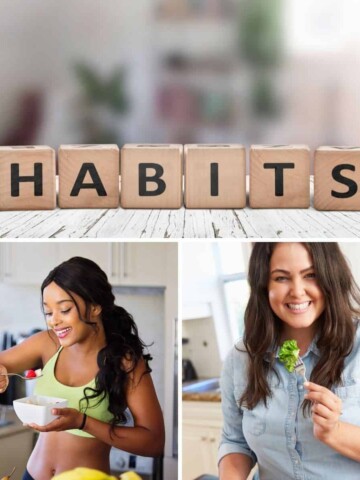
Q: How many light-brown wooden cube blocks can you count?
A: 6